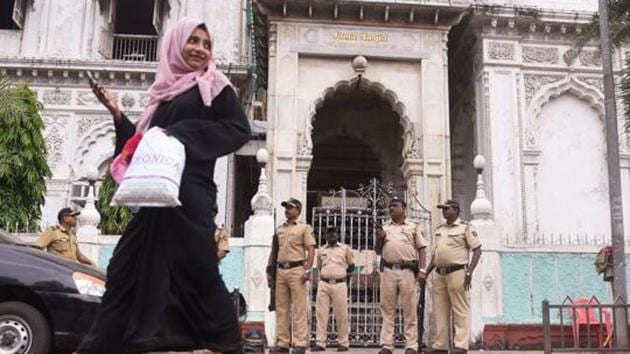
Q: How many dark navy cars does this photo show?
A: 1